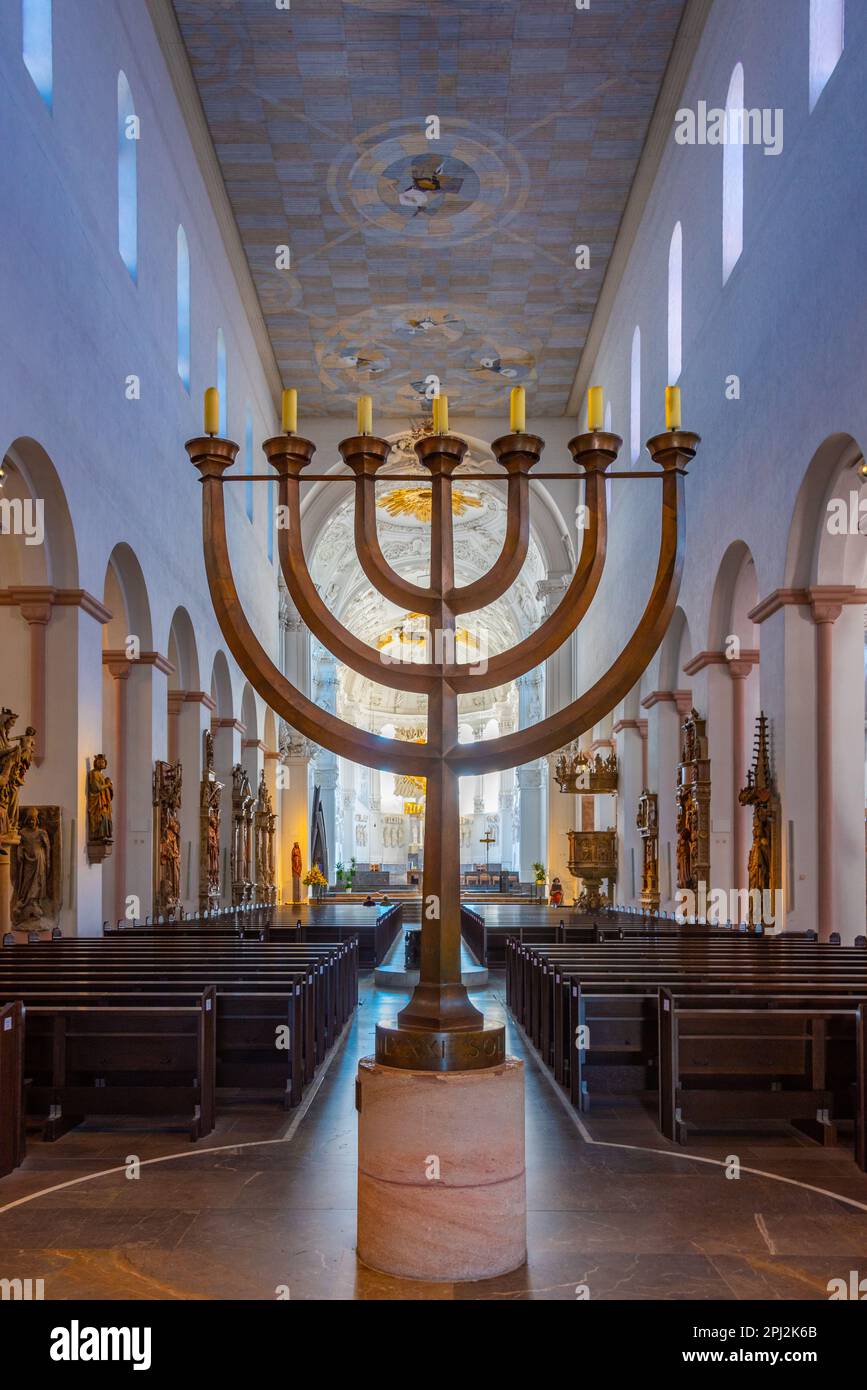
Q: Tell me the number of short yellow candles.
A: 7